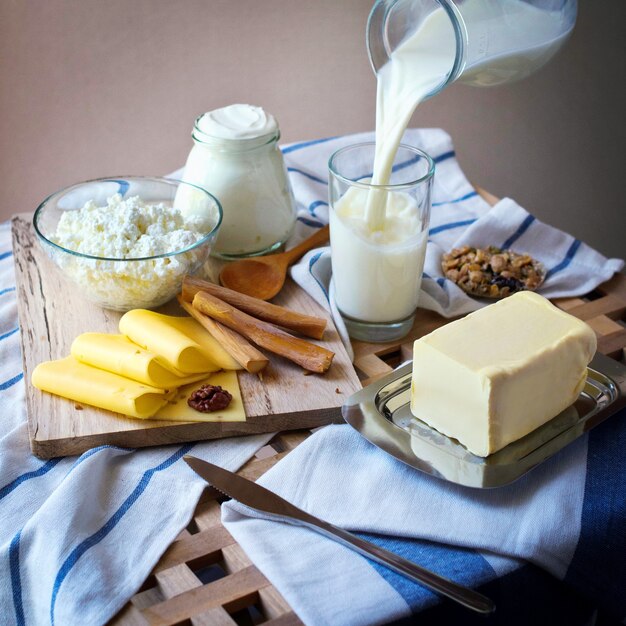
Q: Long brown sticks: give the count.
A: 3